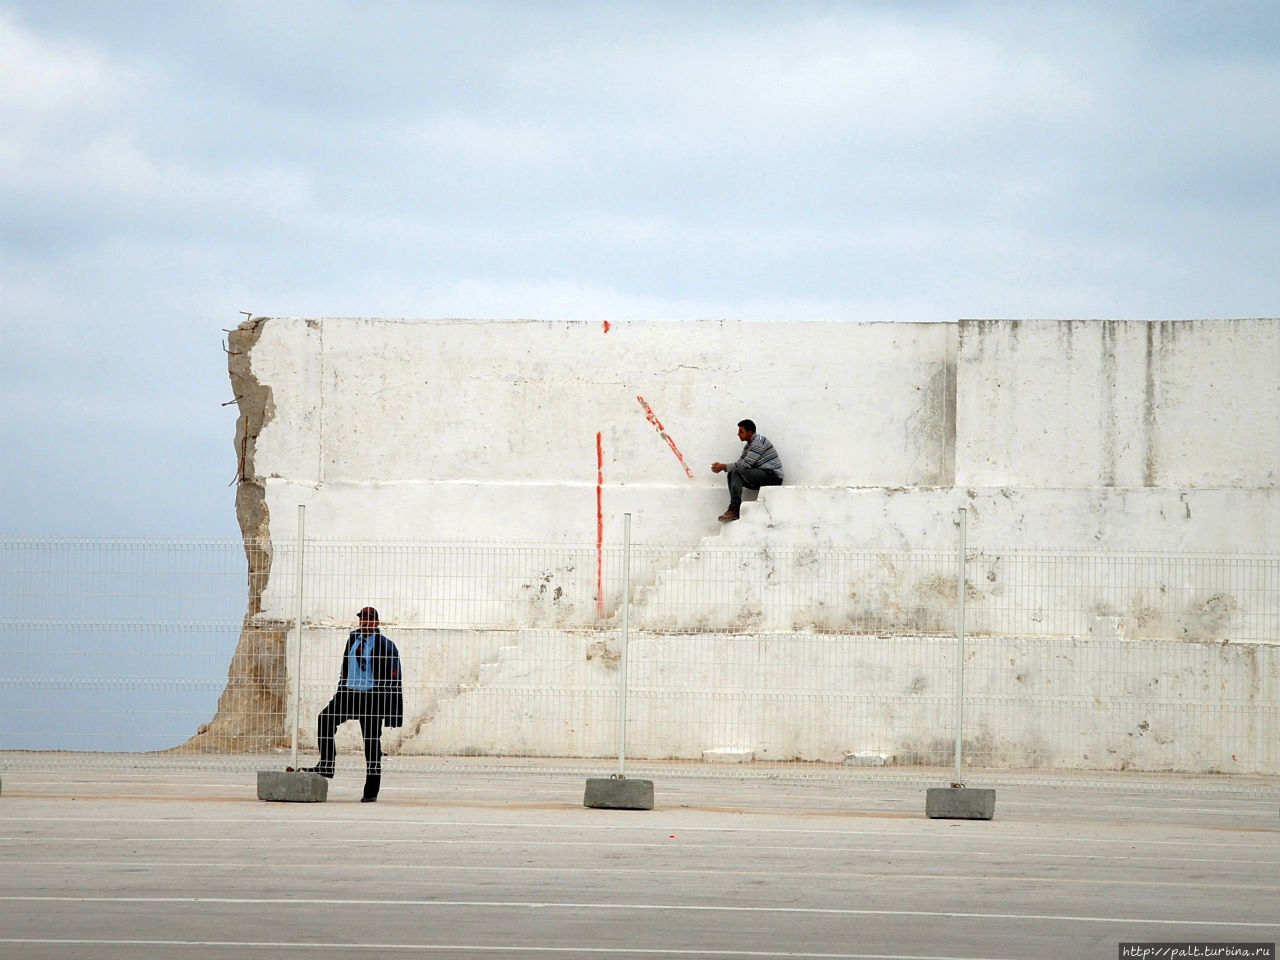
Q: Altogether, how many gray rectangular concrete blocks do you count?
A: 3